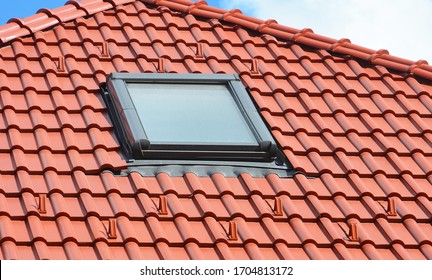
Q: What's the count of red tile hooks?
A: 12